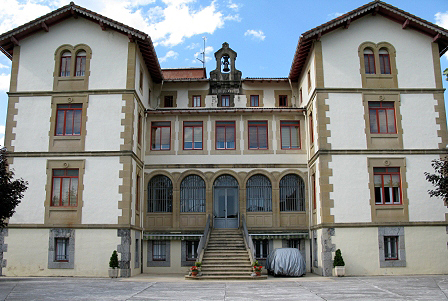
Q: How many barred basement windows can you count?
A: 6